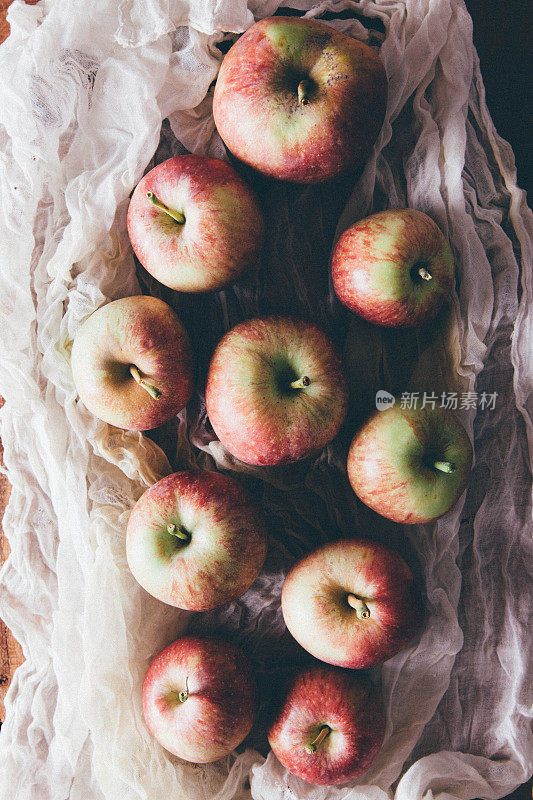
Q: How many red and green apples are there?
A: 10